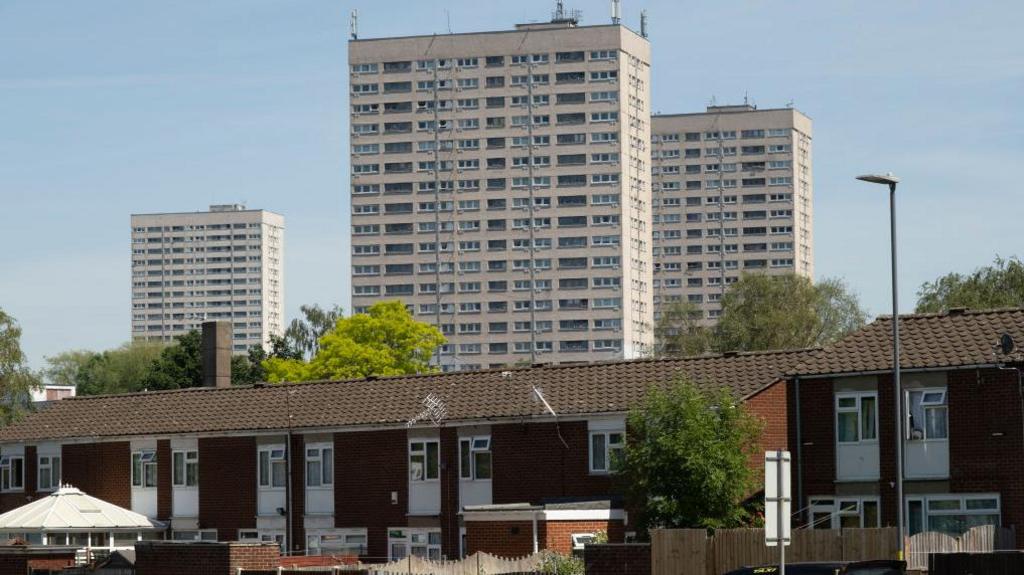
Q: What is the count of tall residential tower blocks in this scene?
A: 3